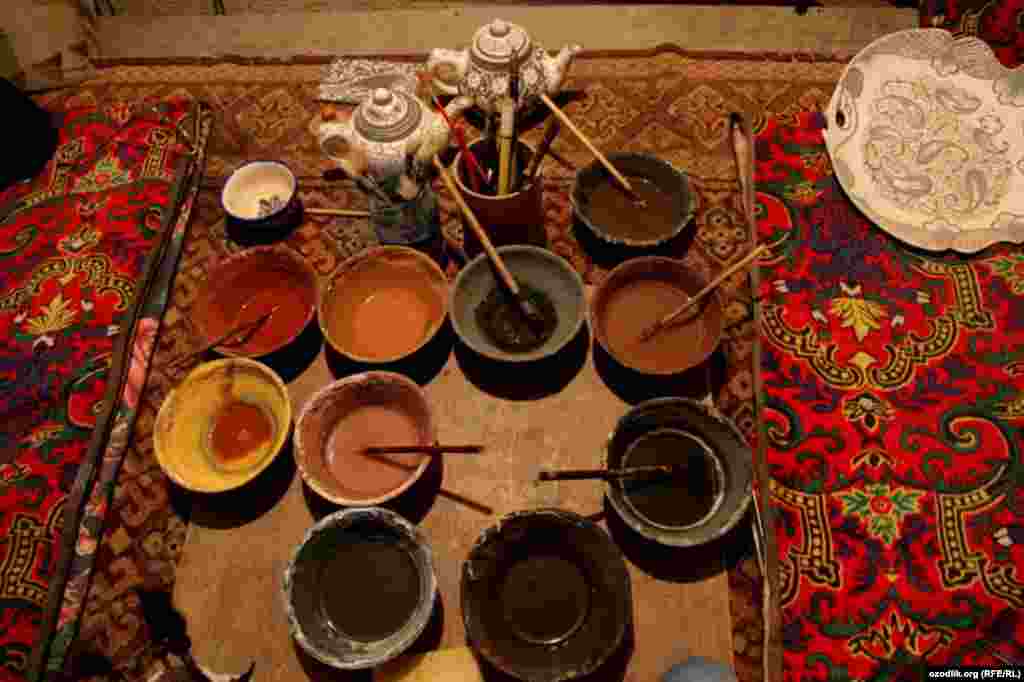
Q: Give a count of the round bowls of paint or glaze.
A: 10